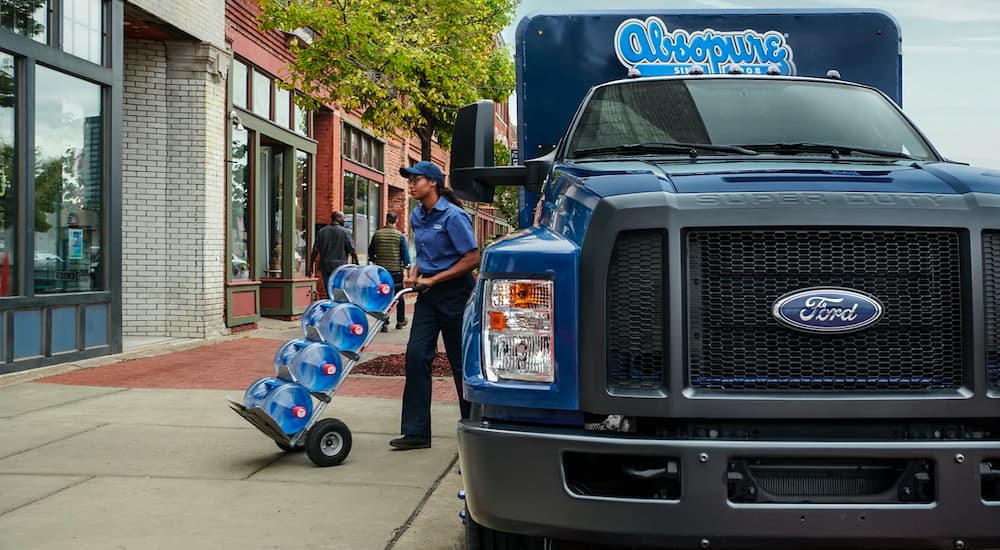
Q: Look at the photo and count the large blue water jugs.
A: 4